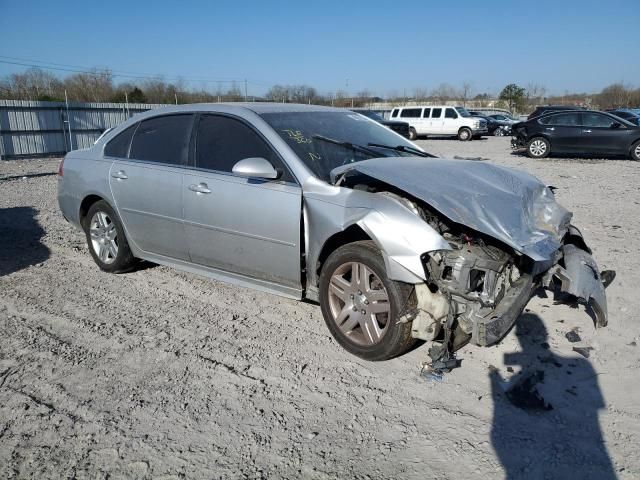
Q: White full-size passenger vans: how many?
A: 1